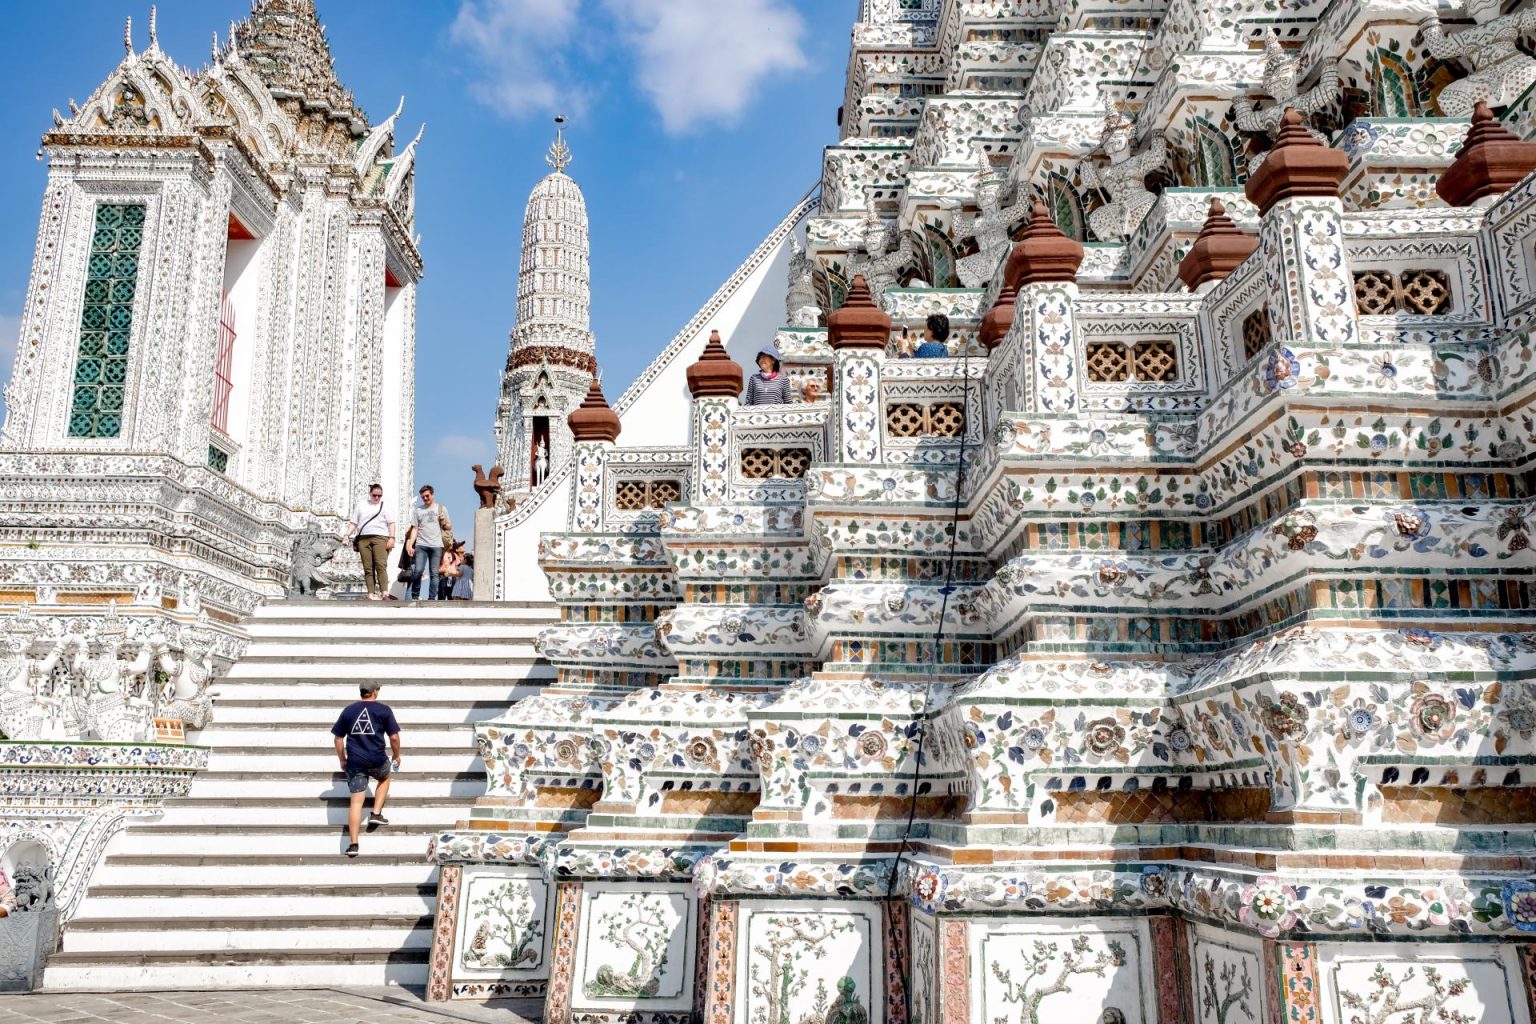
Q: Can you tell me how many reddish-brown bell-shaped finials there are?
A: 8